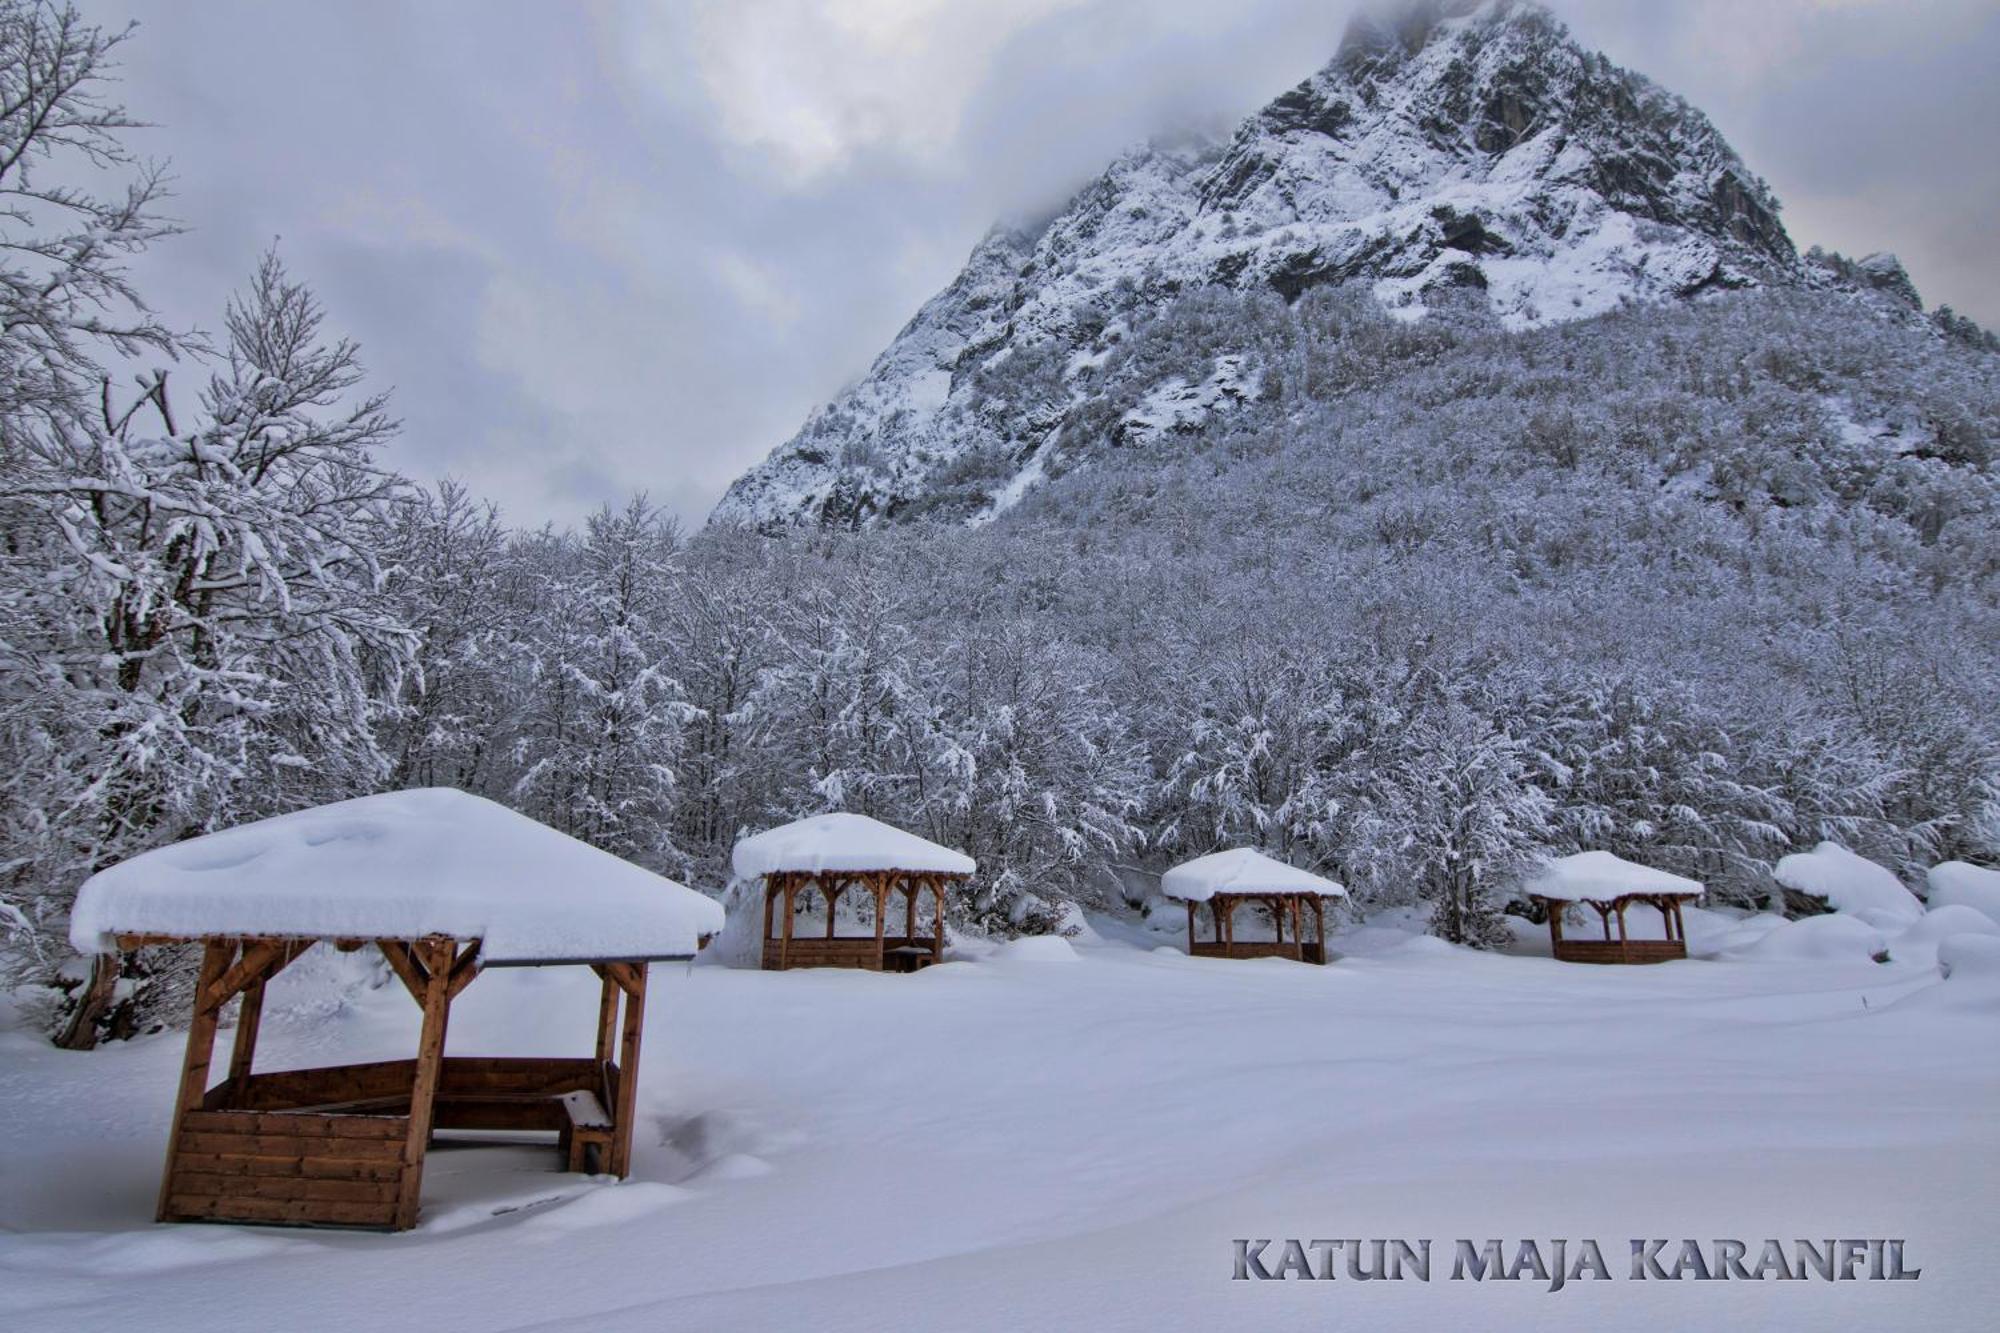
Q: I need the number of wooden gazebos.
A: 4